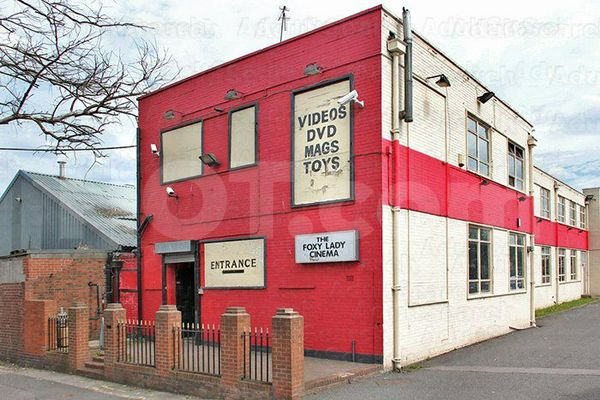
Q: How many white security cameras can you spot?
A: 3